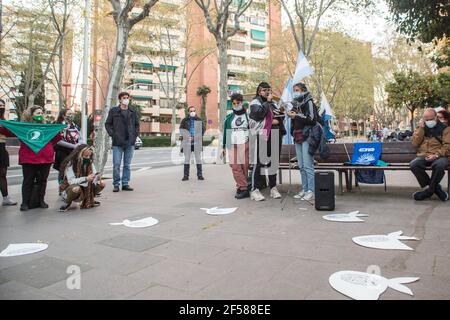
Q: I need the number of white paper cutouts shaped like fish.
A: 6